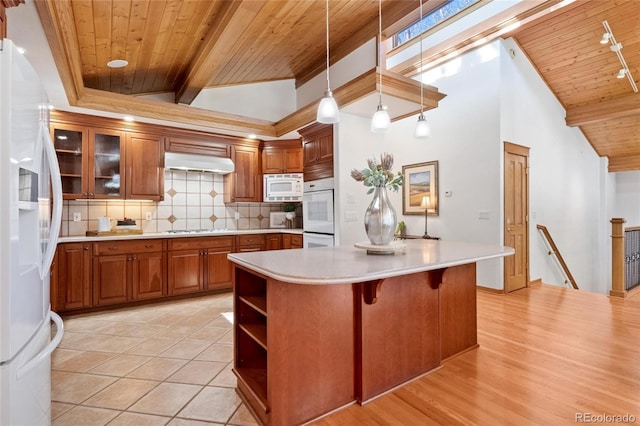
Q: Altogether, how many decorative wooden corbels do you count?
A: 2